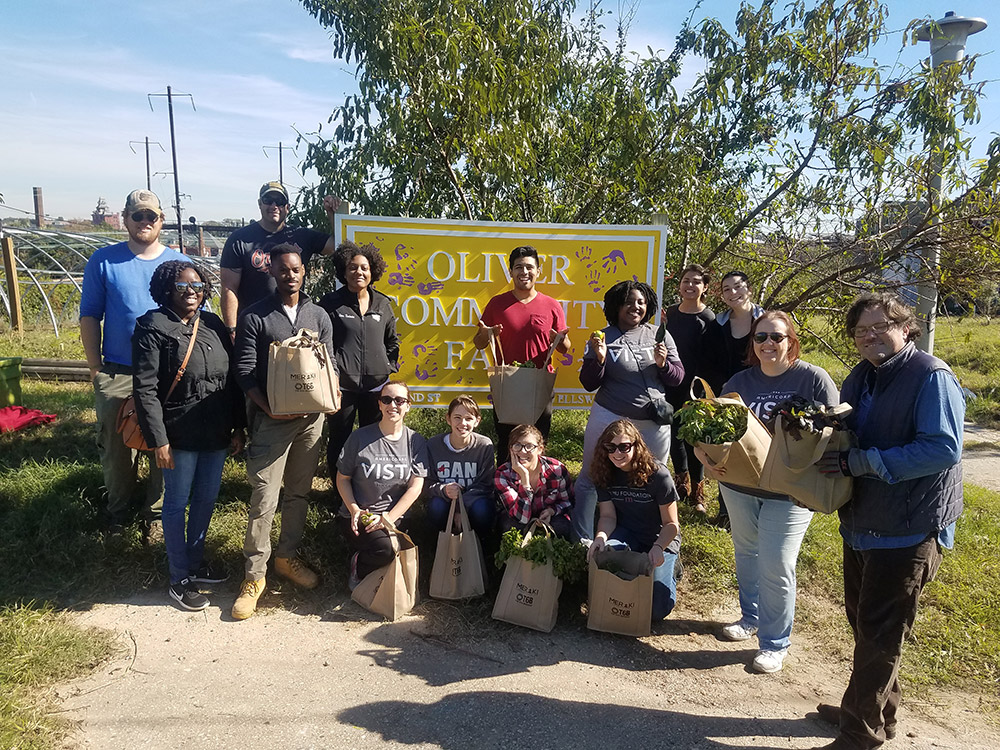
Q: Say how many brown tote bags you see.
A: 8